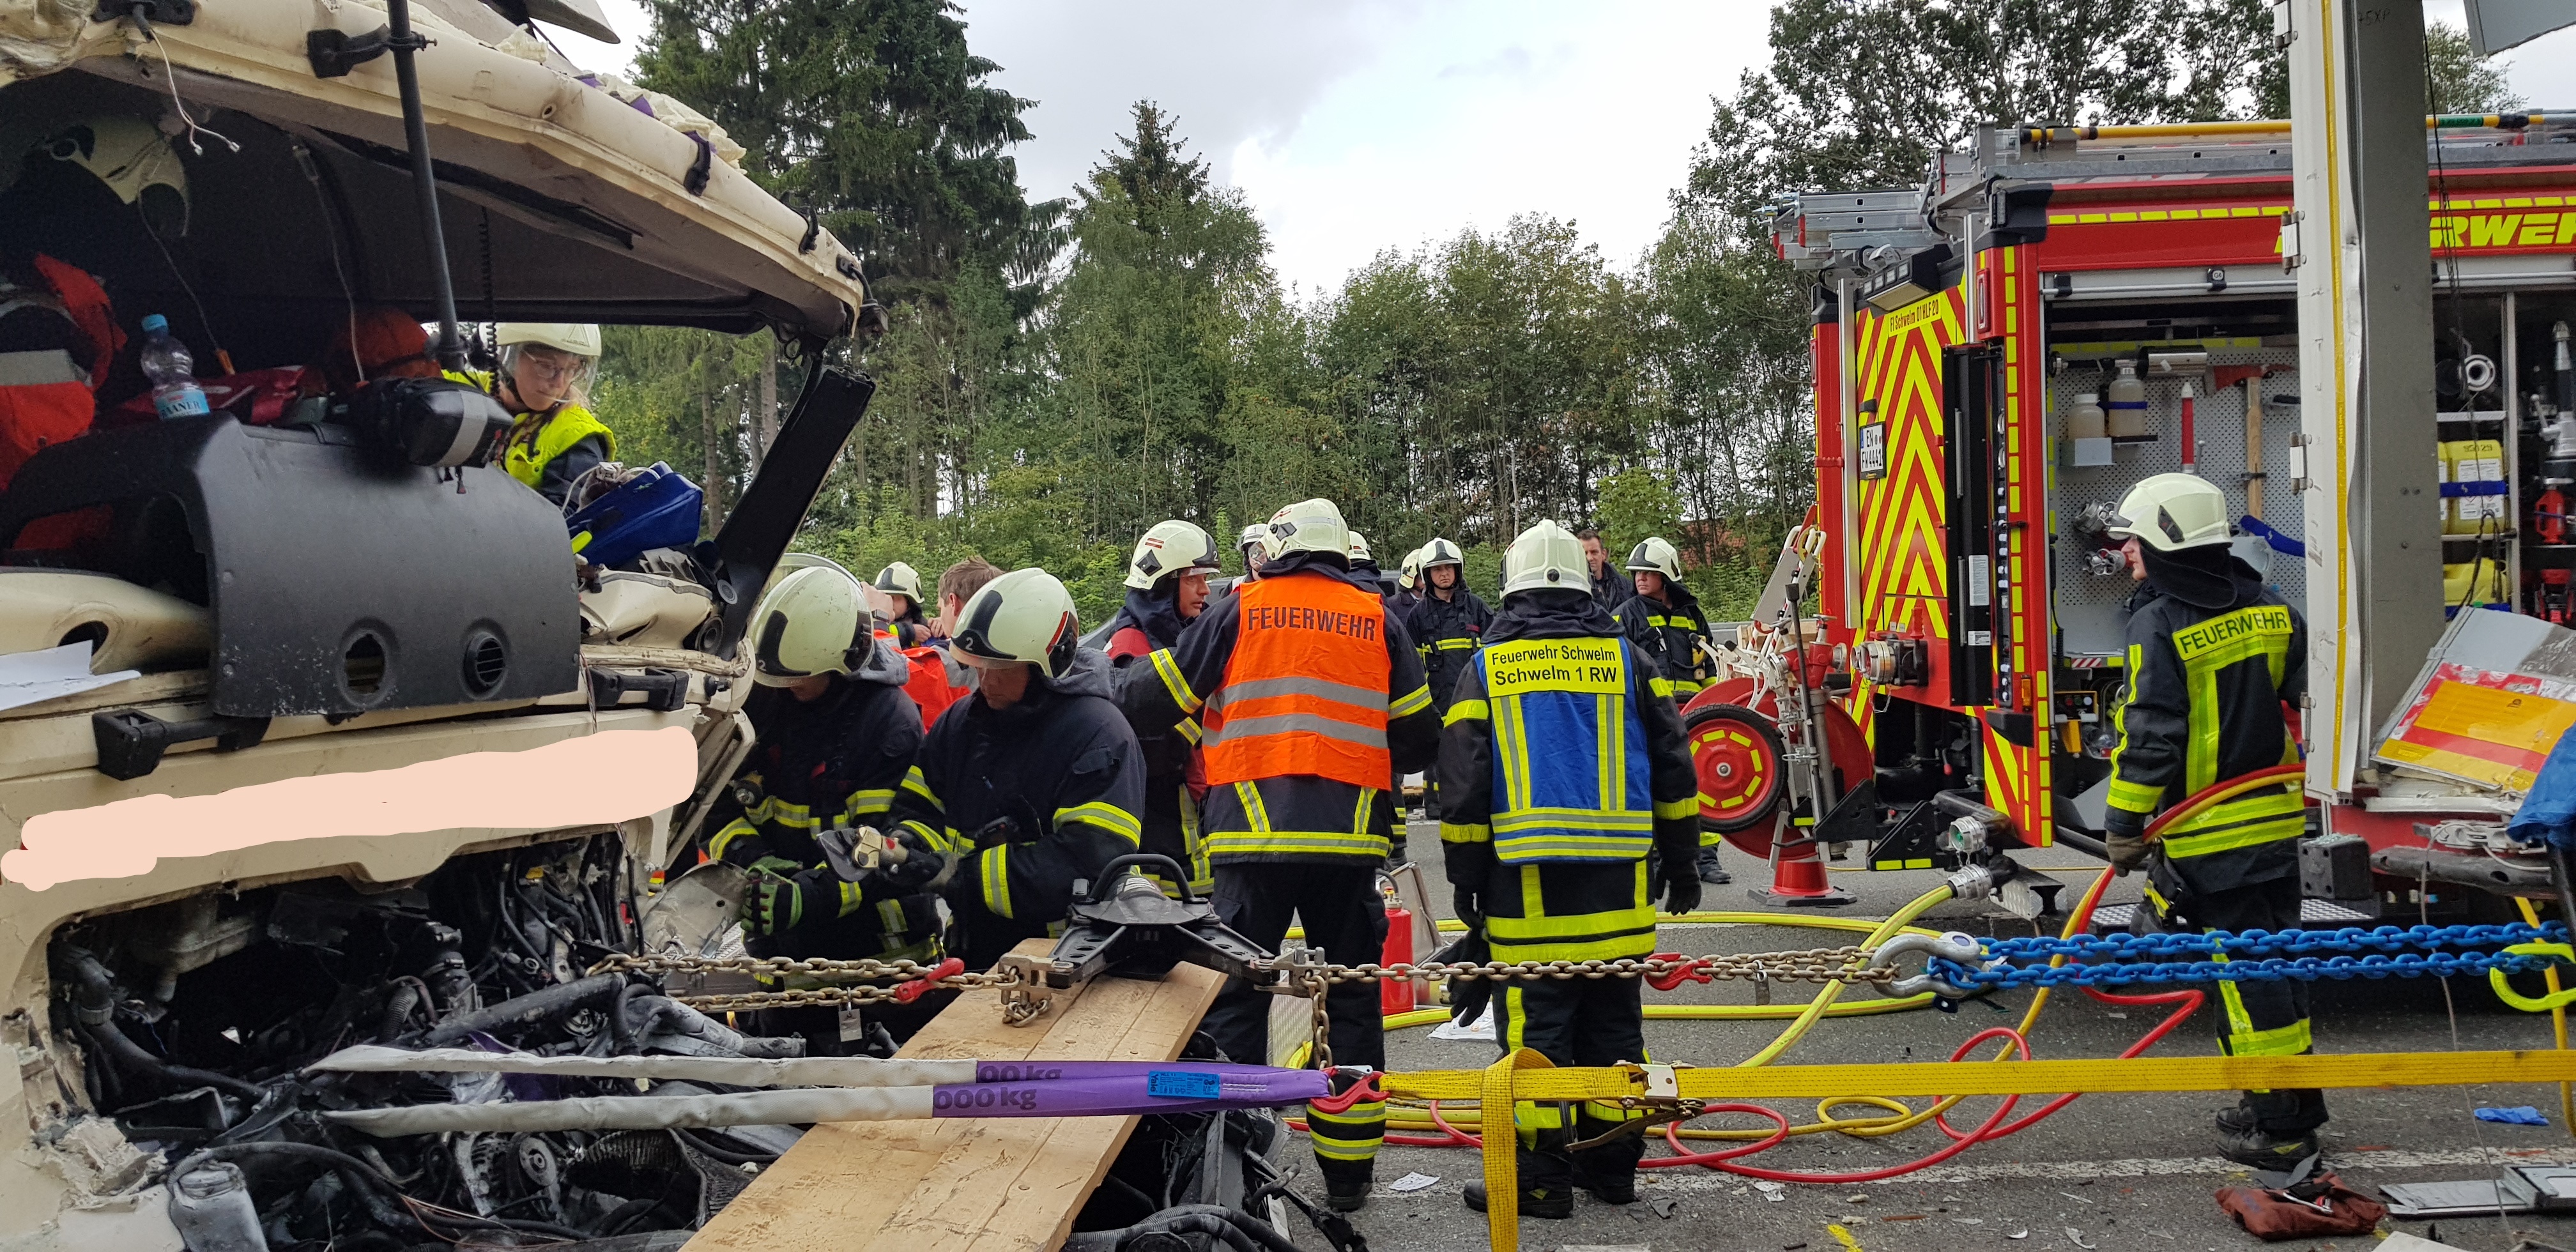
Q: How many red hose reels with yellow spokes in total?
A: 1